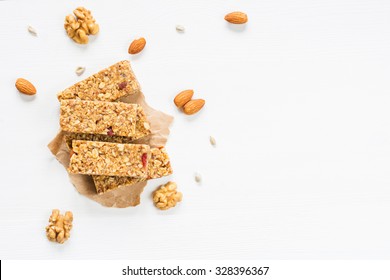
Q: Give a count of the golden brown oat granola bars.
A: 5